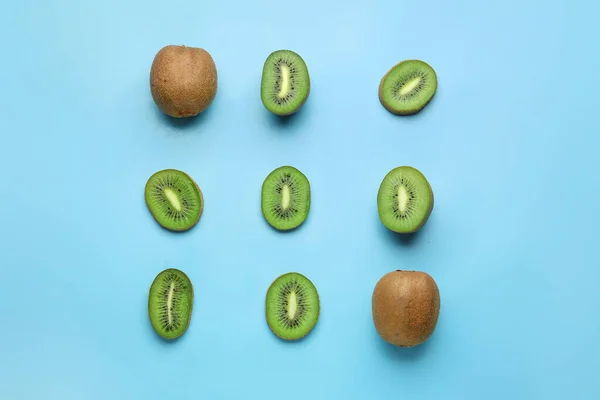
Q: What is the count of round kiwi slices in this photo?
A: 7